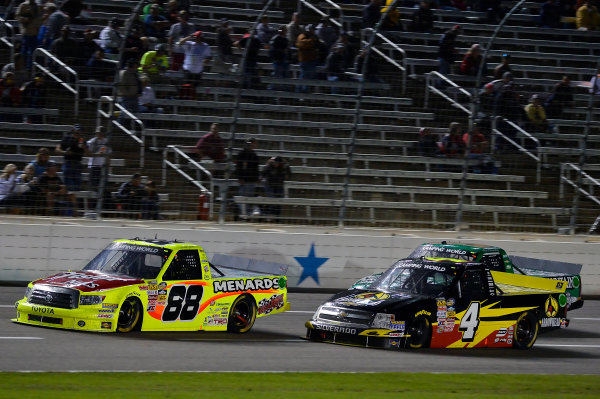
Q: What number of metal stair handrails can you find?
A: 9